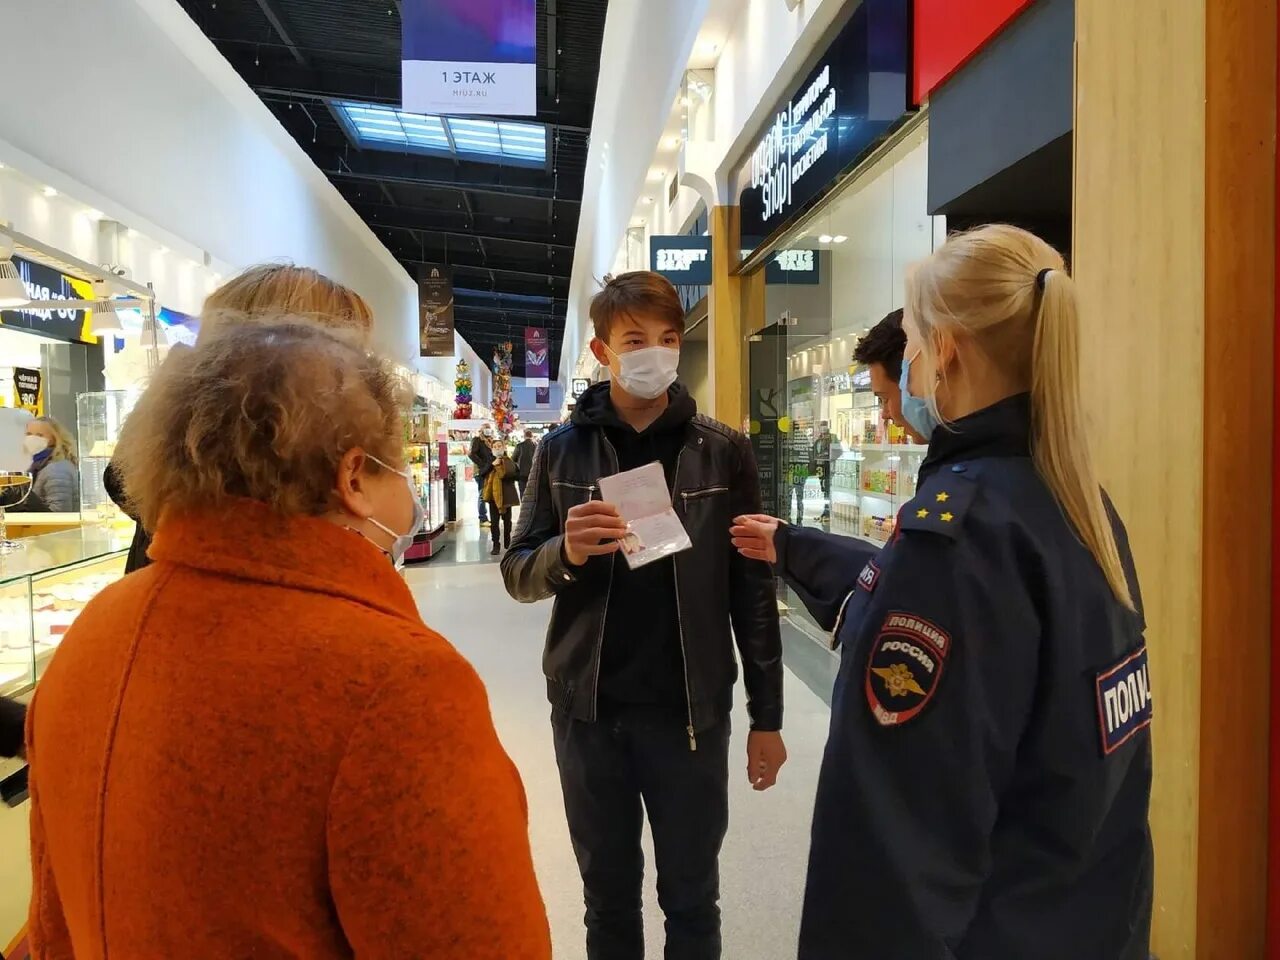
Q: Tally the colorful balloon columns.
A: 2